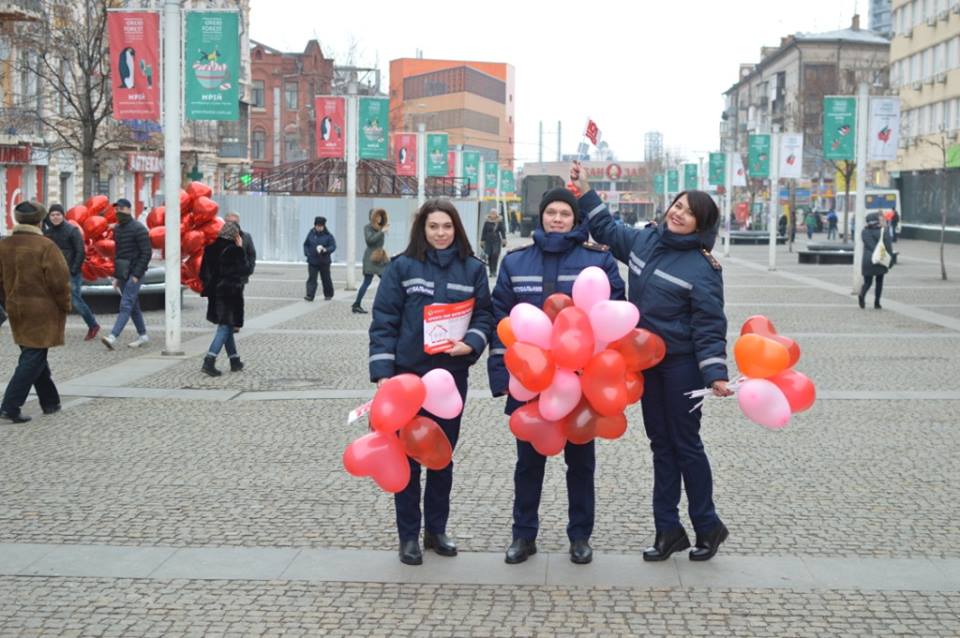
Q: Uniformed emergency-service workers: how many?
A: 3